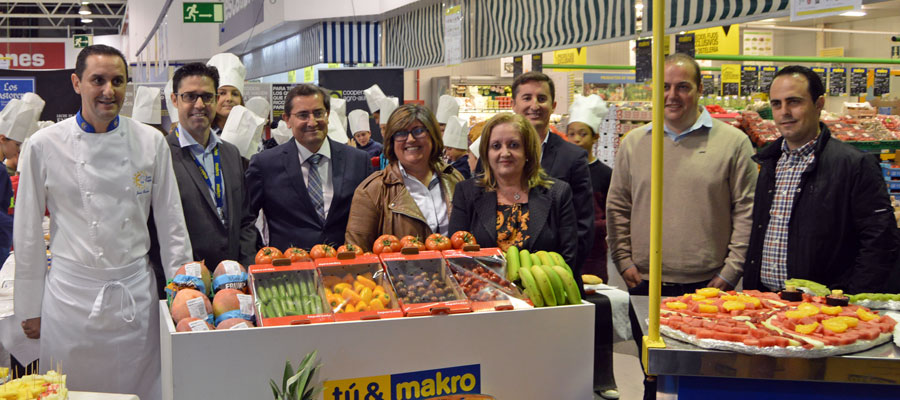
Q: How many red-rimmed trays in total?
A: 4